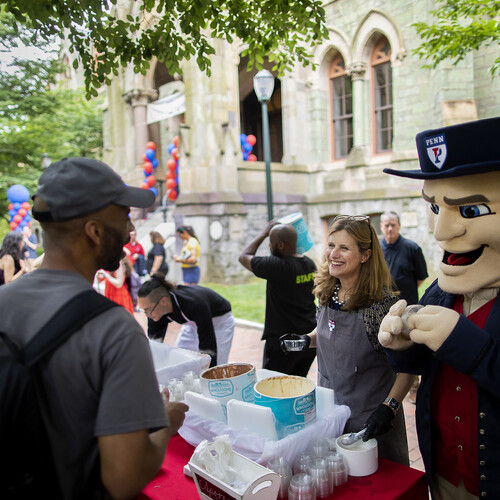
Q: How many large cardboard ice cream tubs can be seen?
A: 3